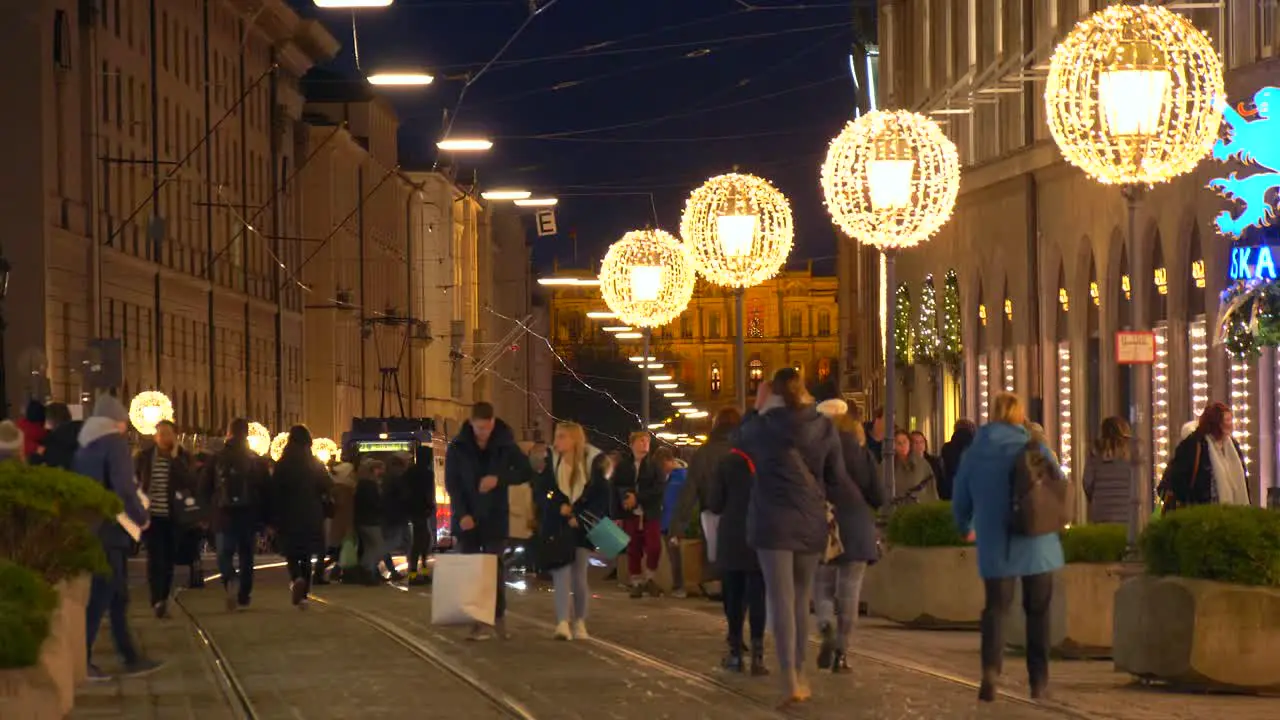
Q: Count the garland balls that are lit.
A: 8